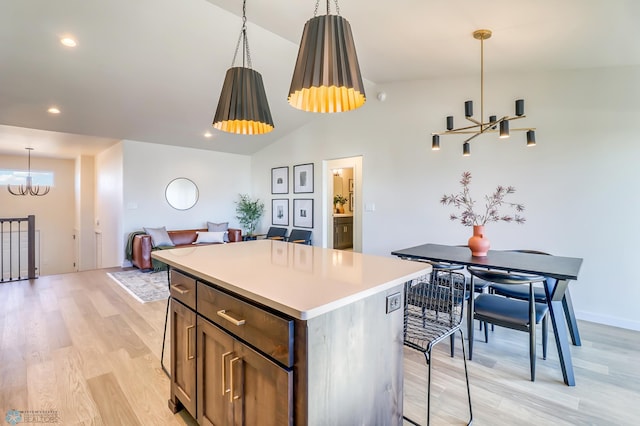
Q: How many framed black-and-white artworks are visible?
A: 4